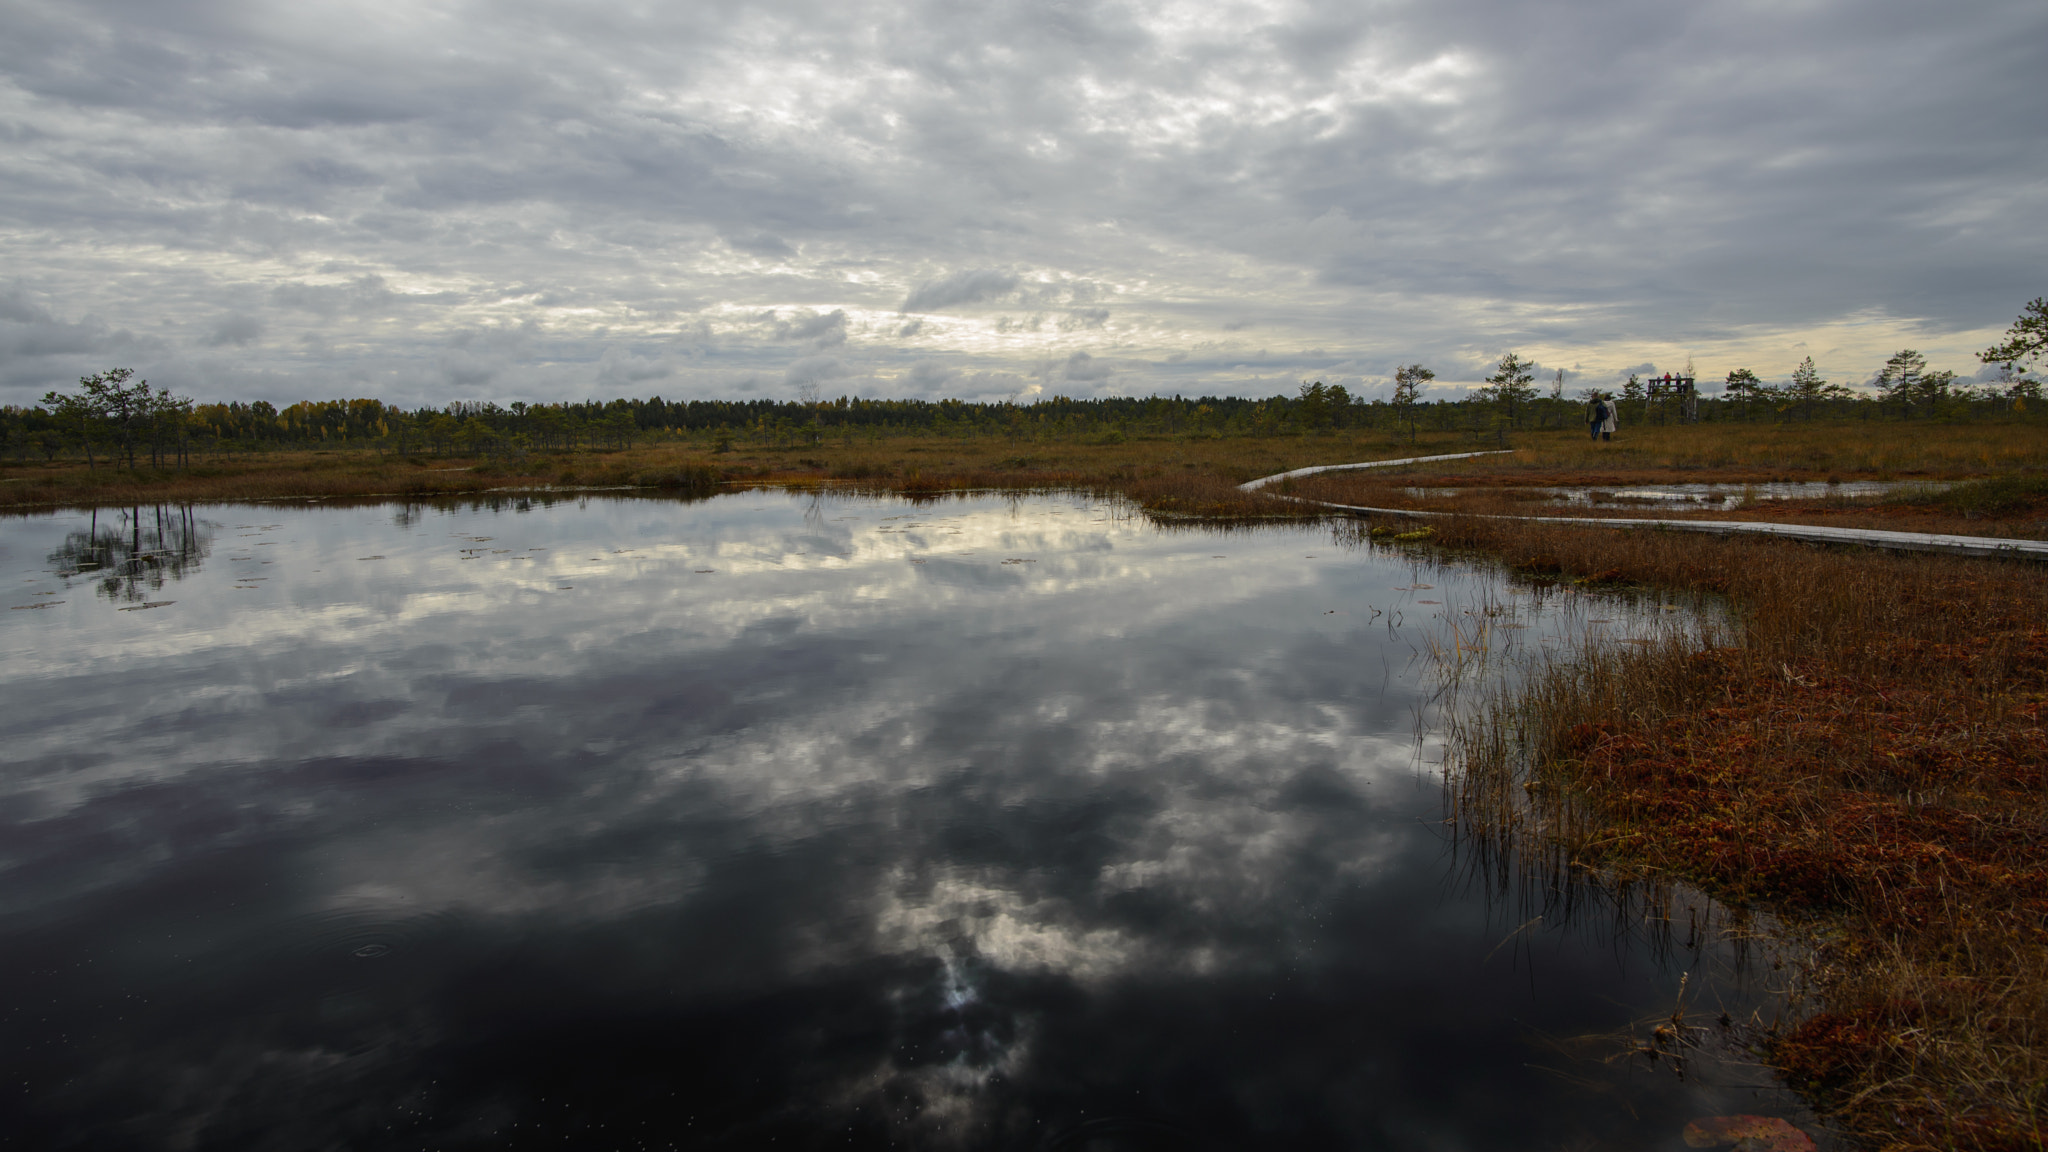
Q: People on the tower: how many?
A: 3